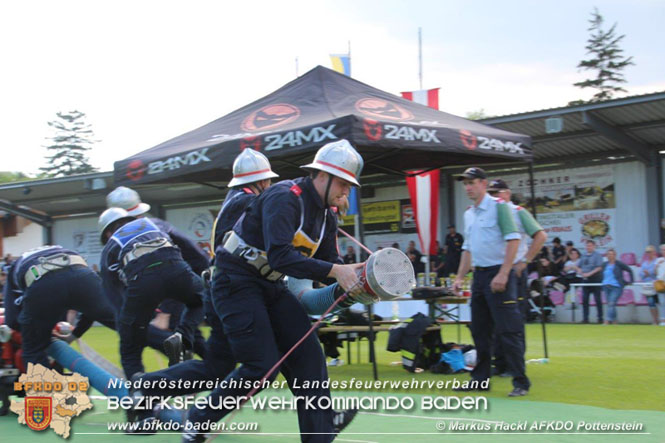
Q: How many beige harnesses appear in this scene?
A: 3